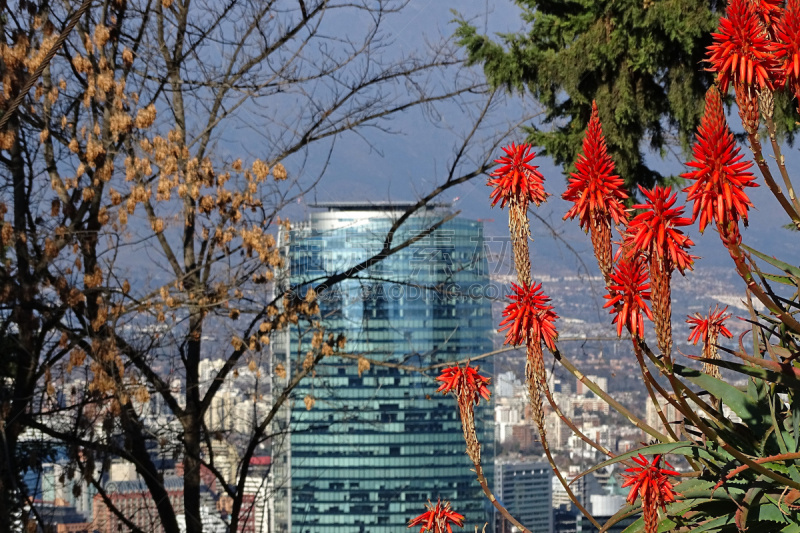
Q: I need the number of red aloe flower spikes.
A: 13